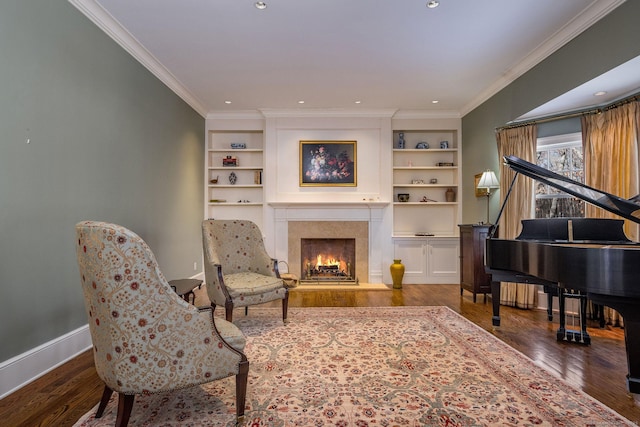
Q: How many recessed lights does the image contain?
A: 7